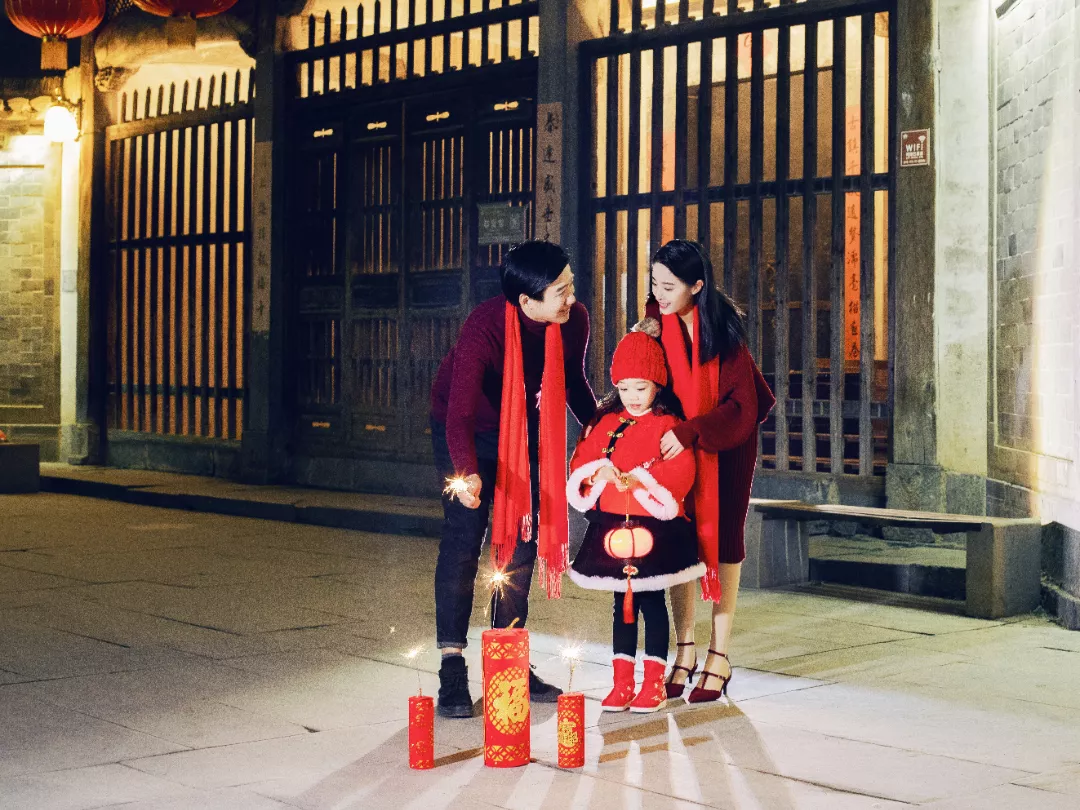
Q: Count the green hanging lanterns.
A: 0